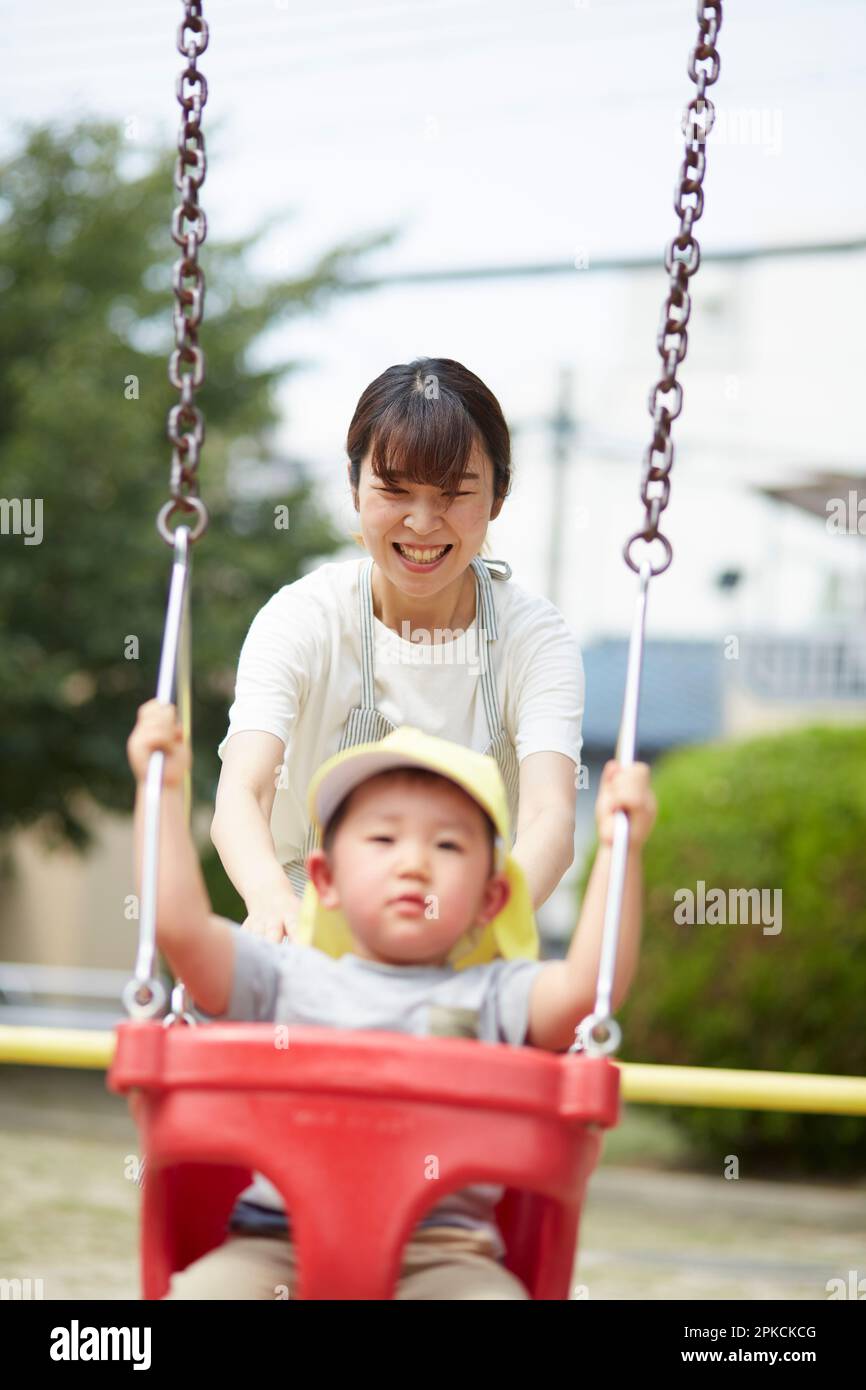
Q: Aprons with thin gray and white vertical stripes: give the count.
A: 1